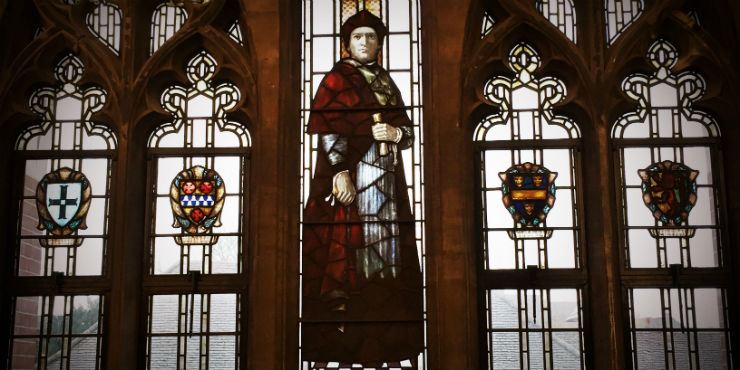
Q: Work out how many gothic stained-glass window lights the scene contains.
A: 5